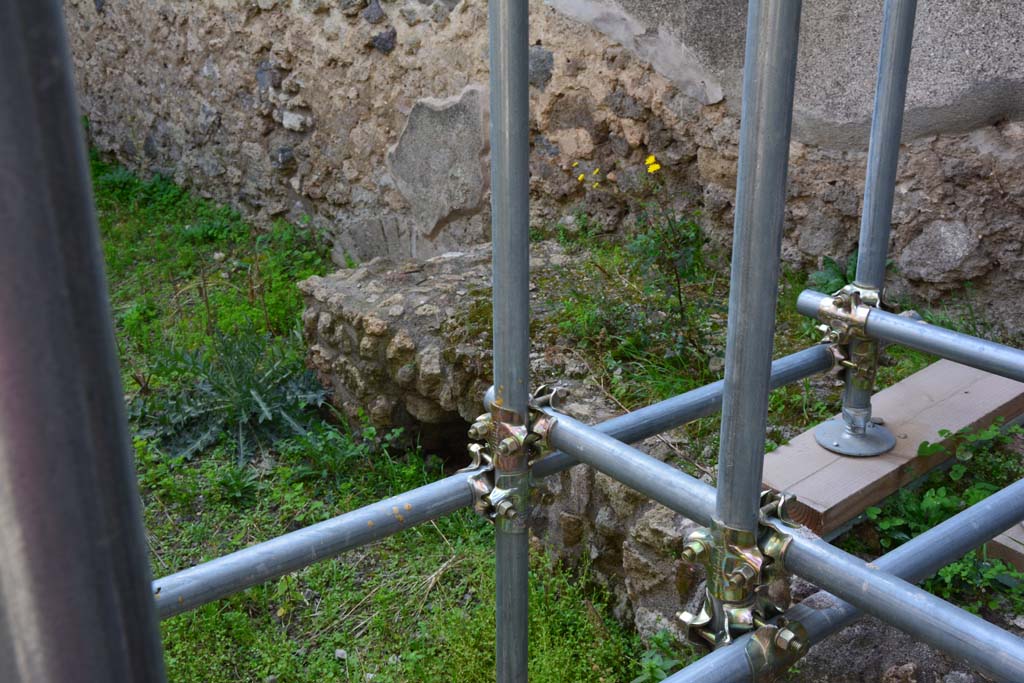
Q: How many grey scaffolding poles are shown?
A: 8